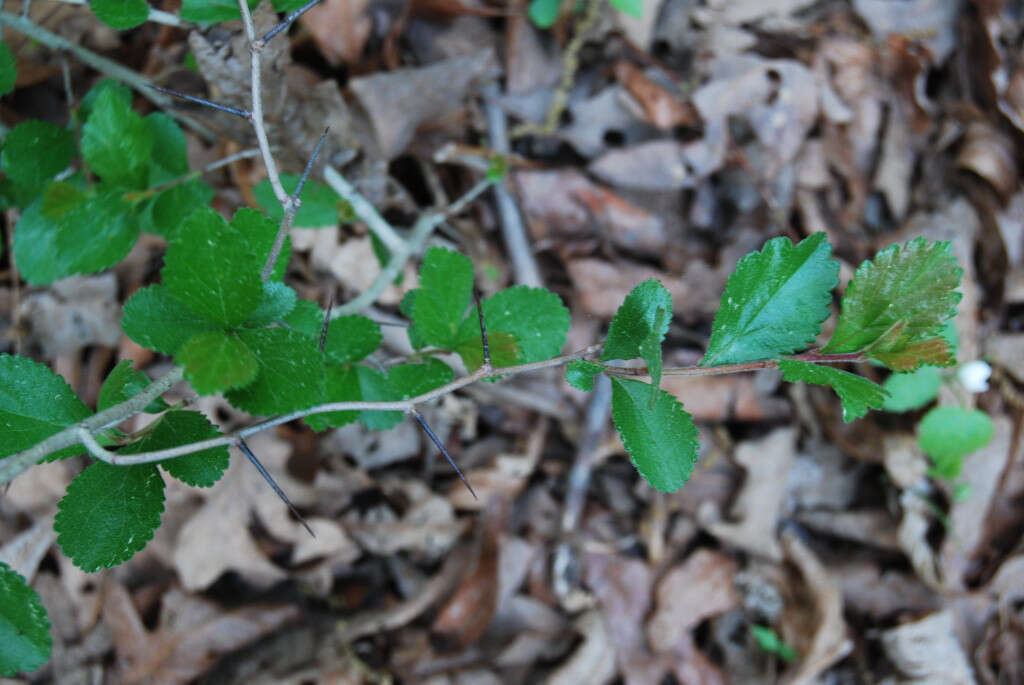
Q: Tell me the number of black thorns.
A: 7